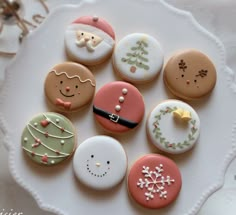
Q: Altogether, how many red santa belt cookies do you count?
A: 1